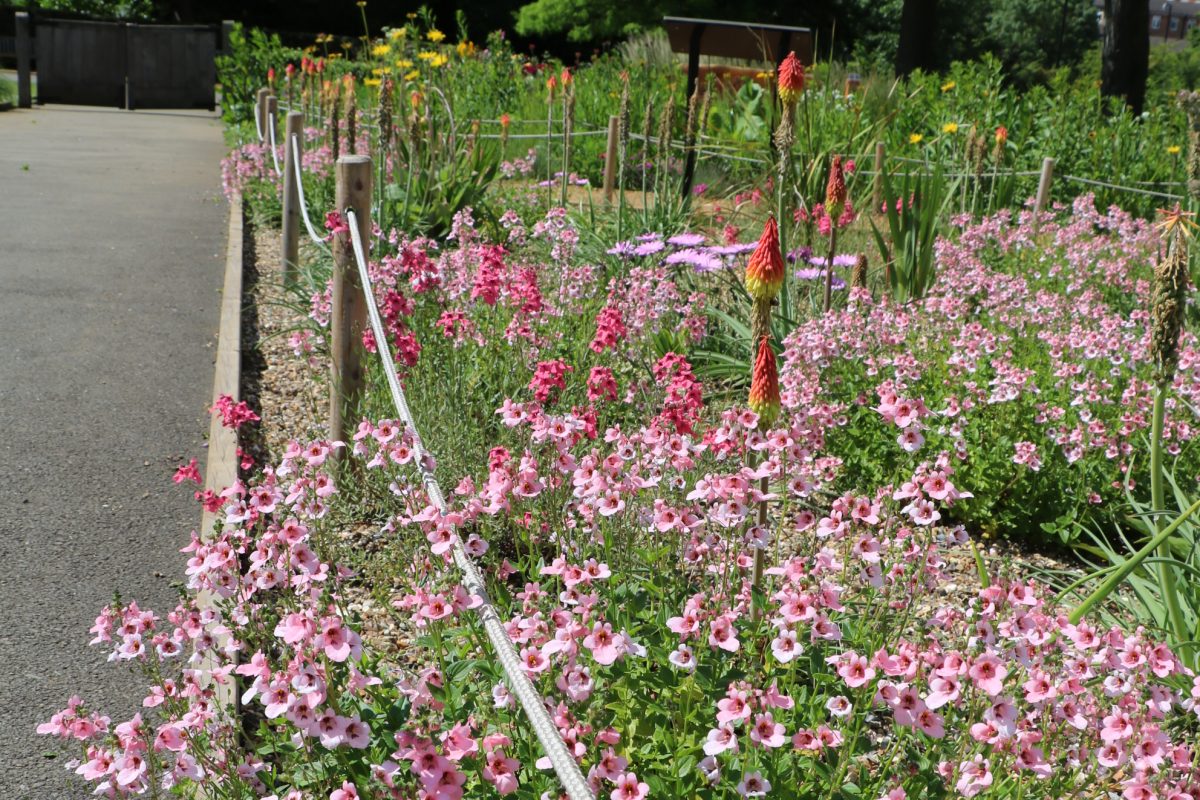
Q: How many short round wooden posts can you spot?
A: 7